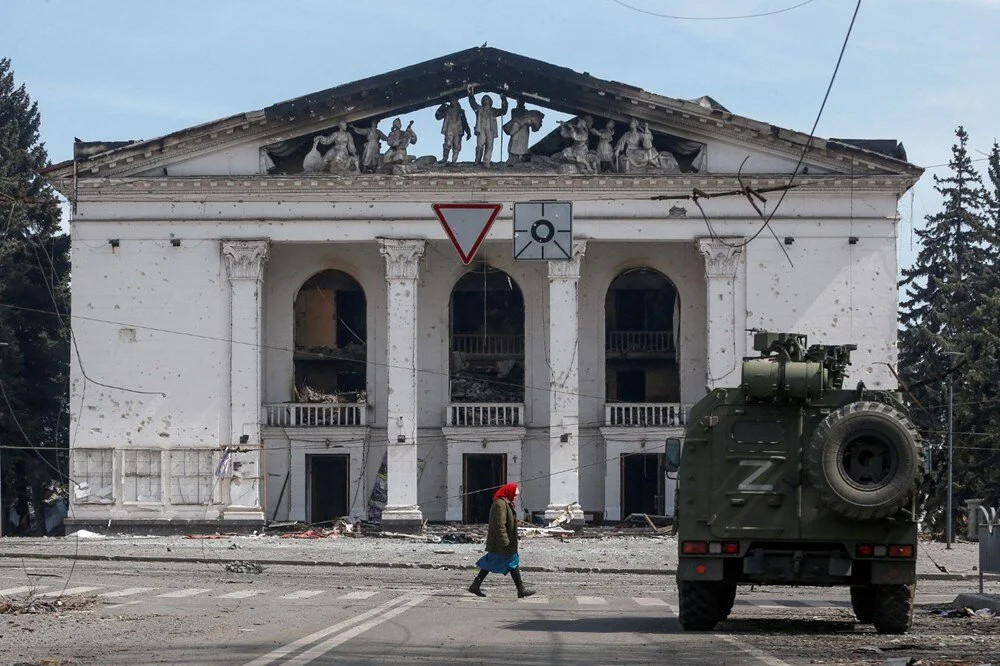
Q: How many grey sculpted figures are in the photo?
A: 9